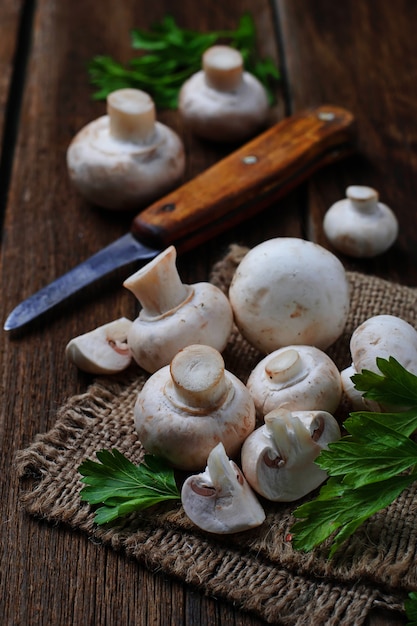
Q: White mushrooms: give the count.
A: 11